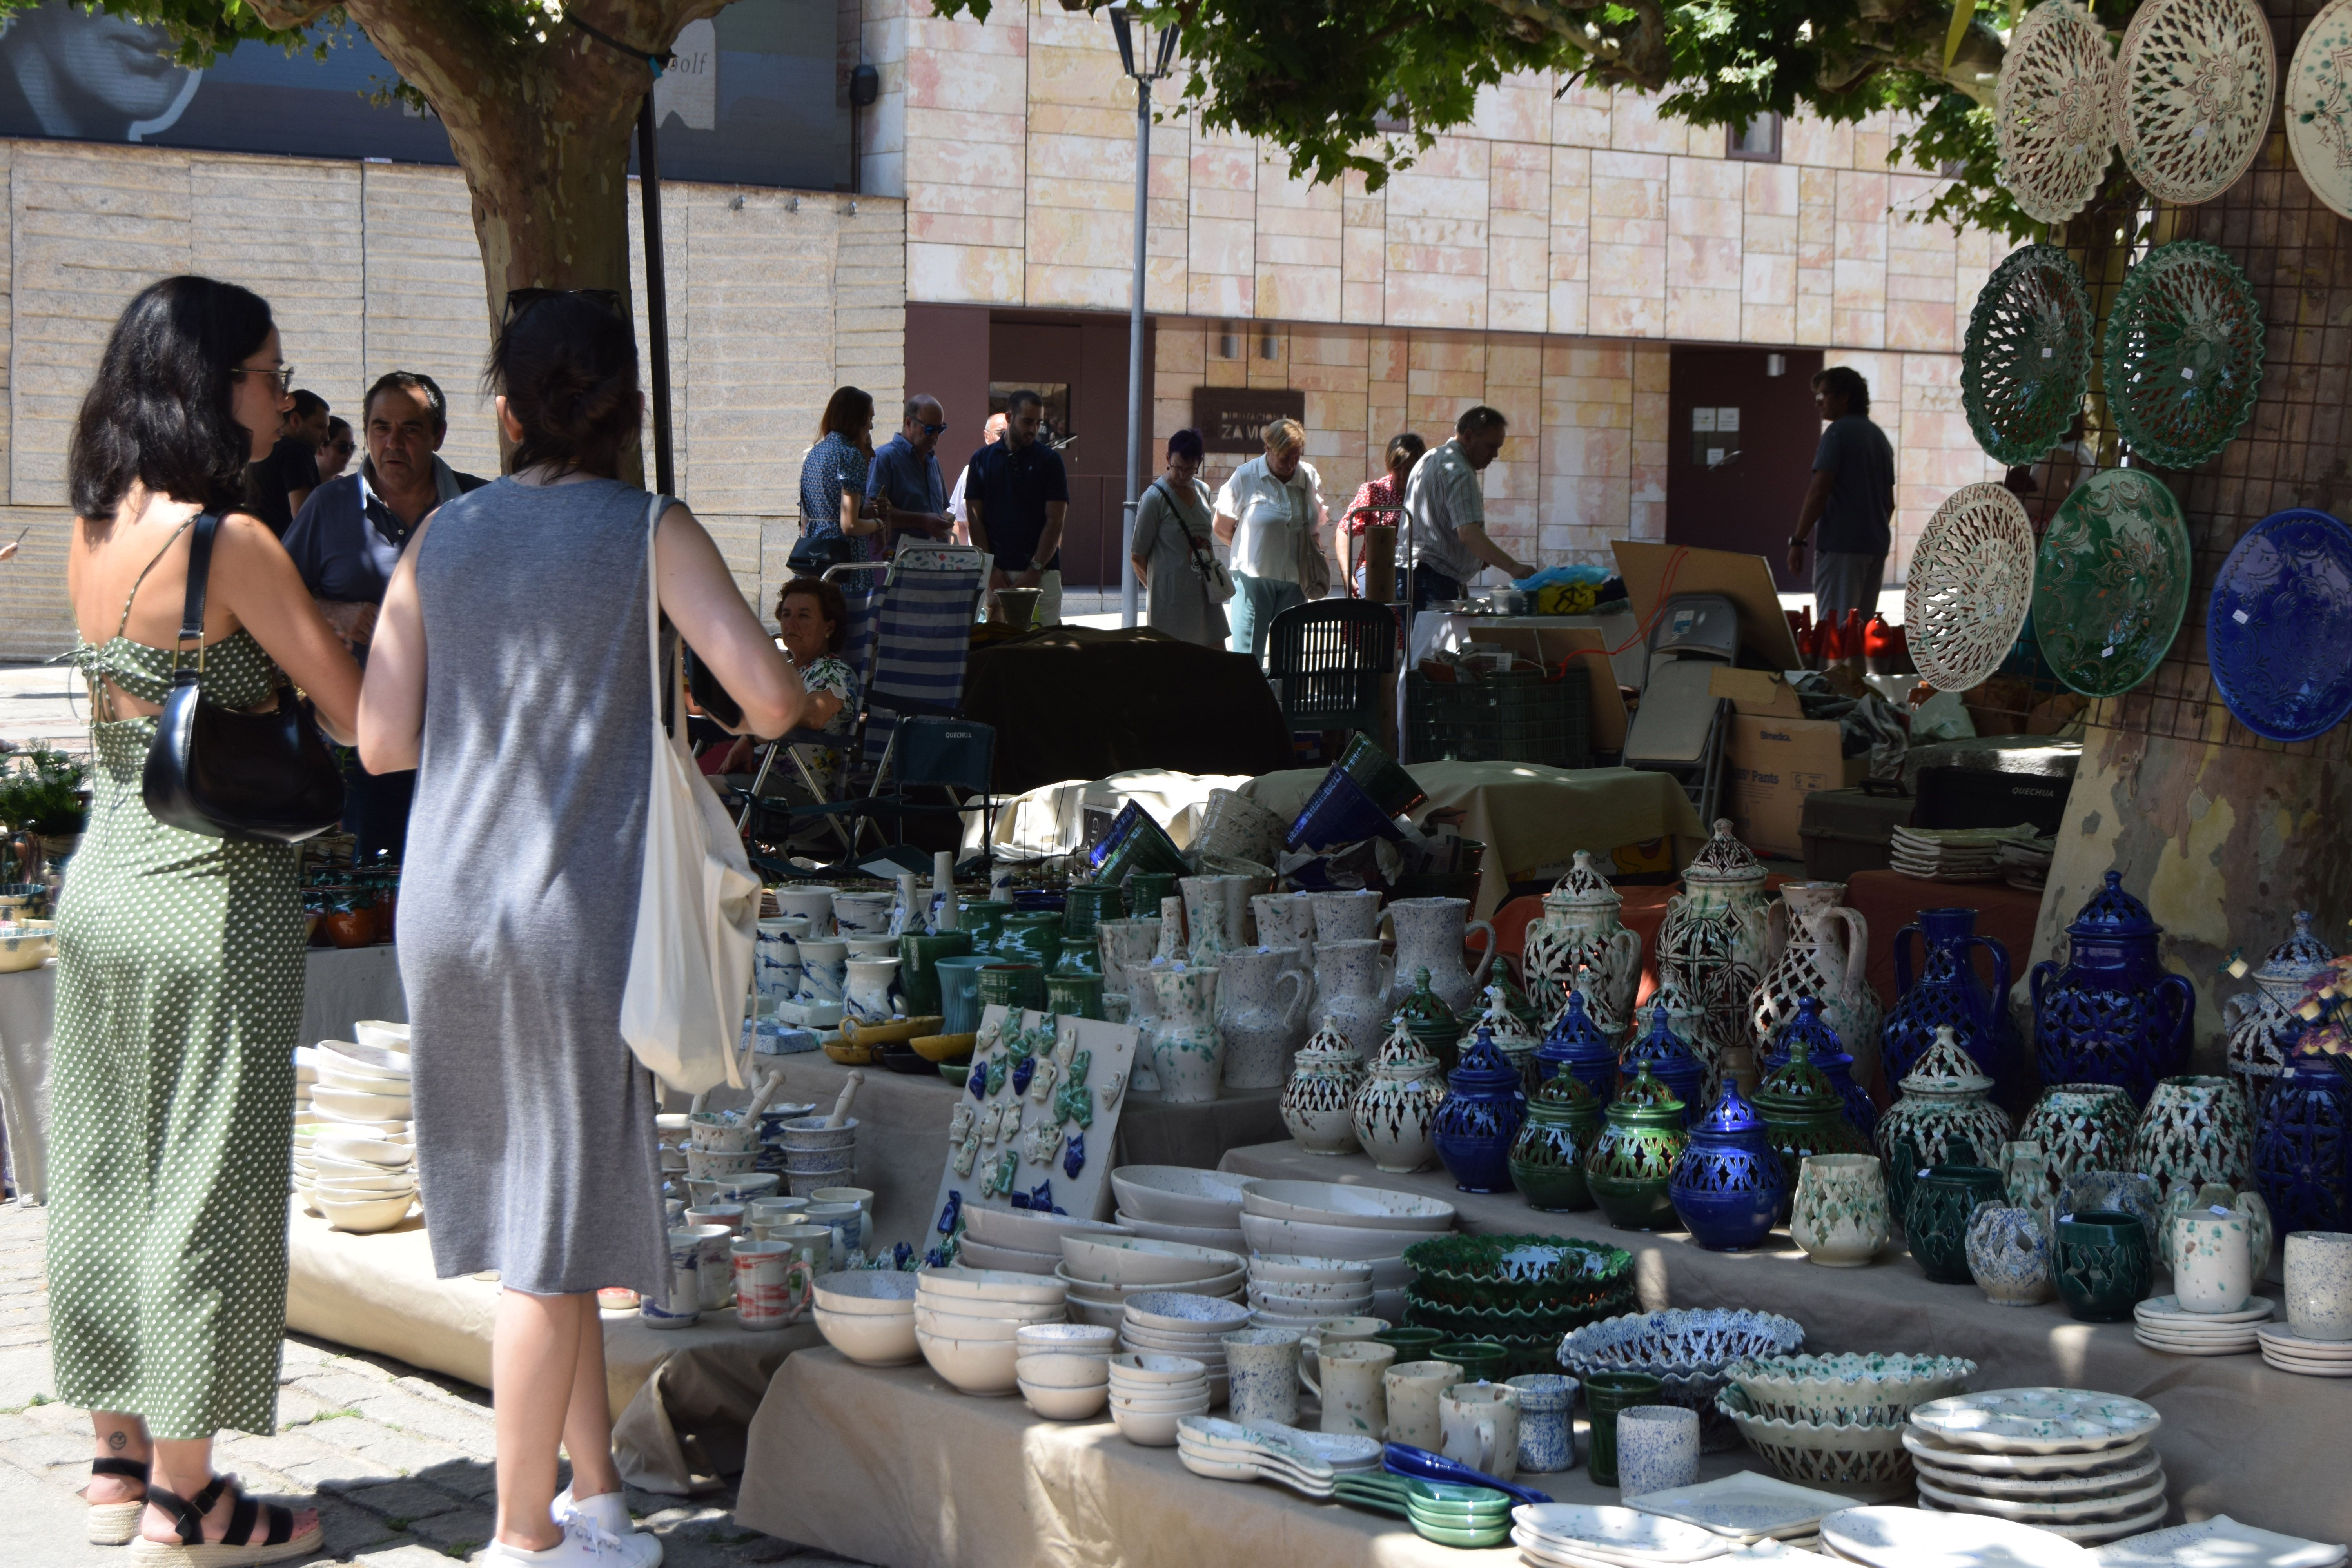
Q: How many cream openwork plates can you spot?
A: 3